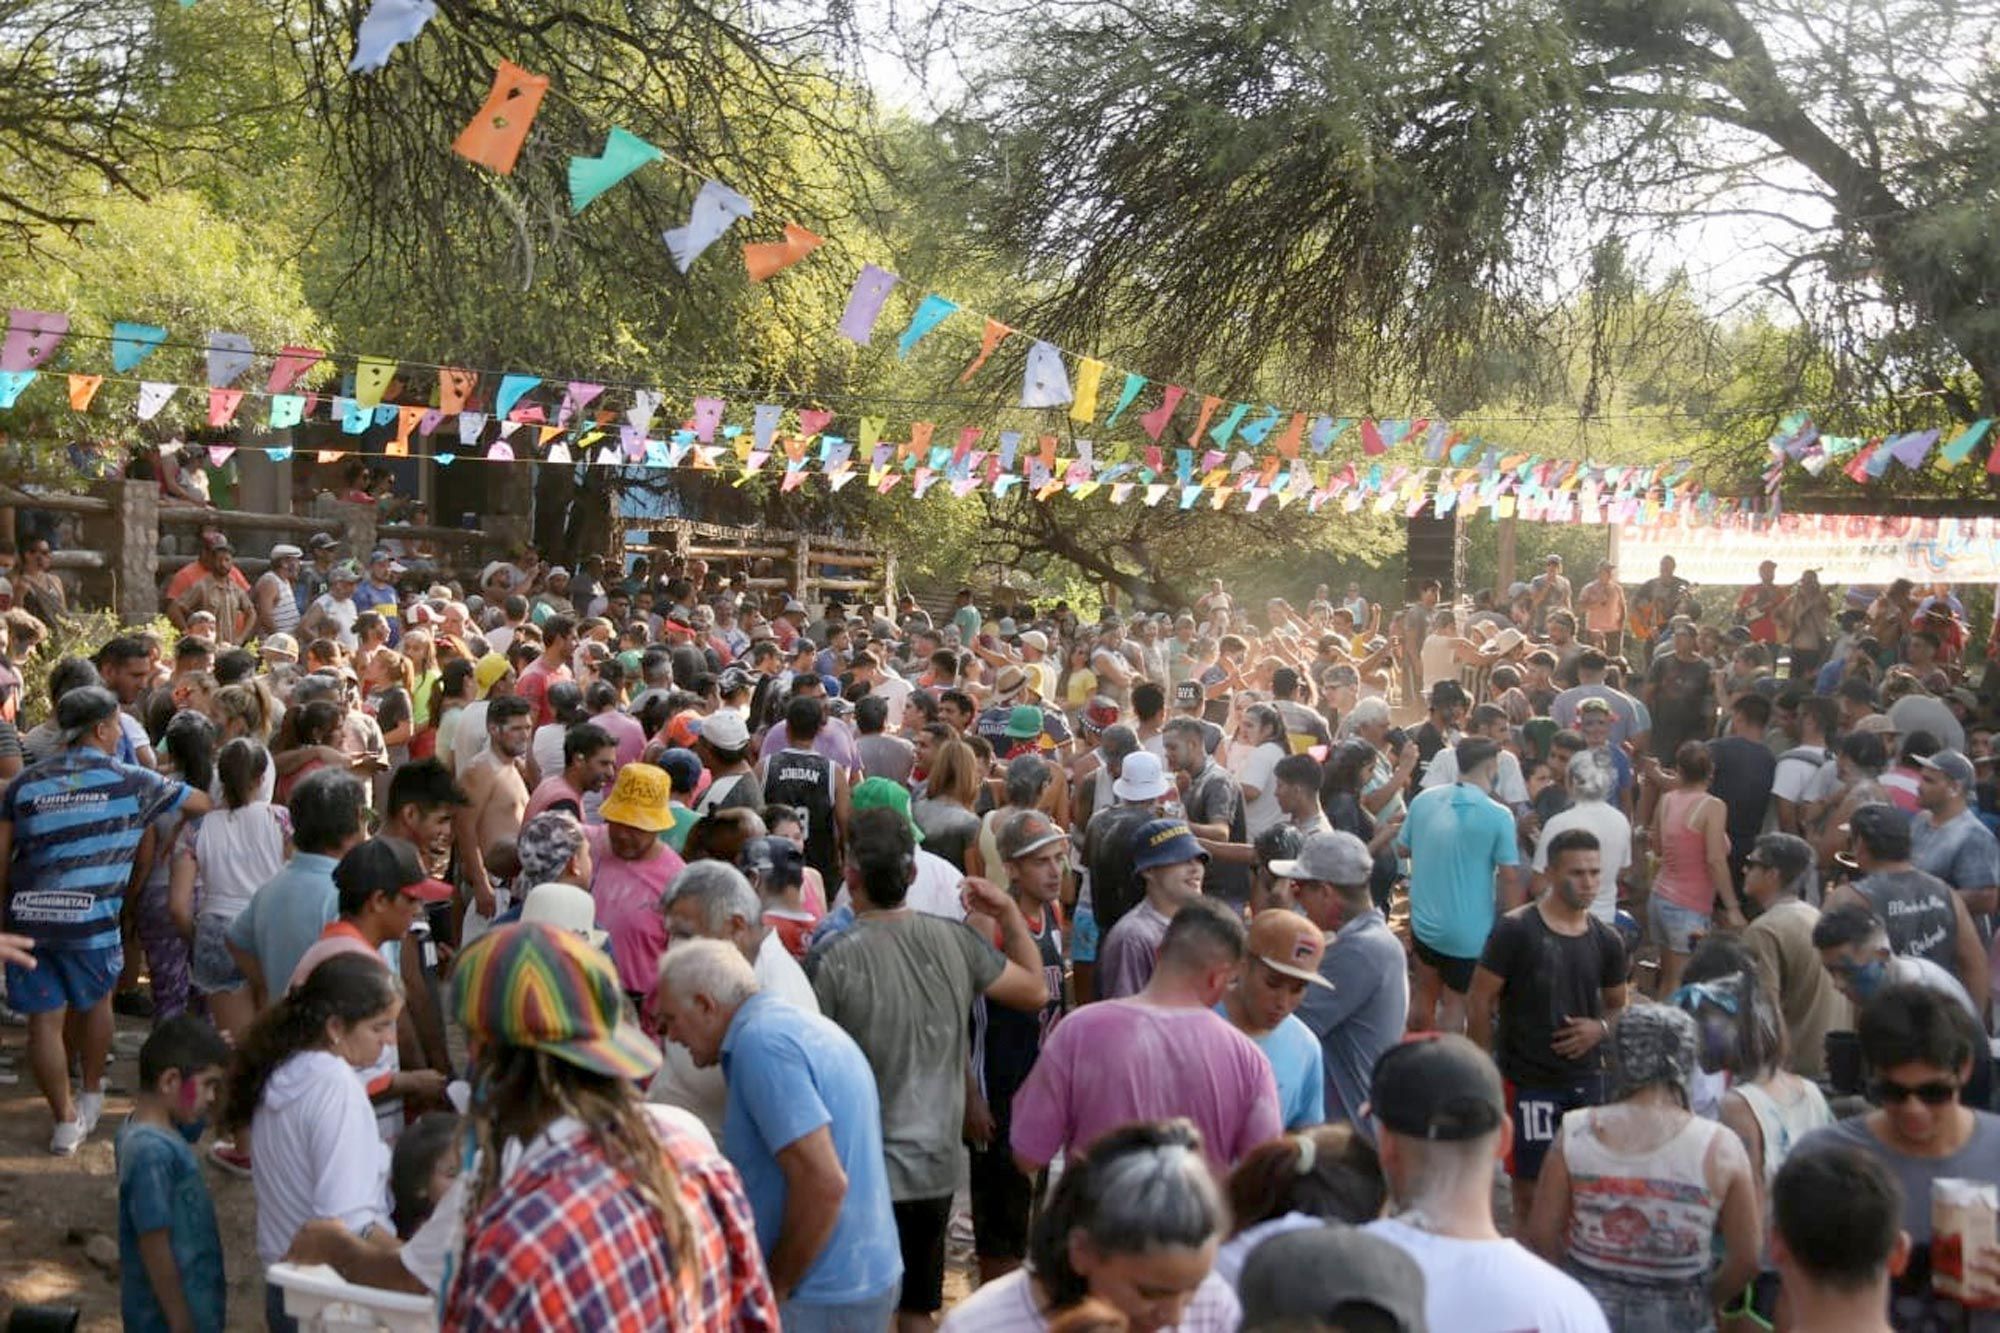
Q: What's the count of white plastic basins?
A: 1